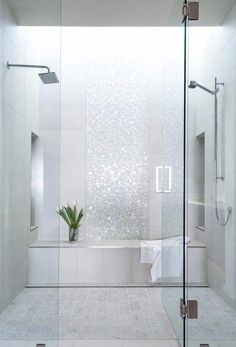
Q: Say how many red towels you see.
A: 0